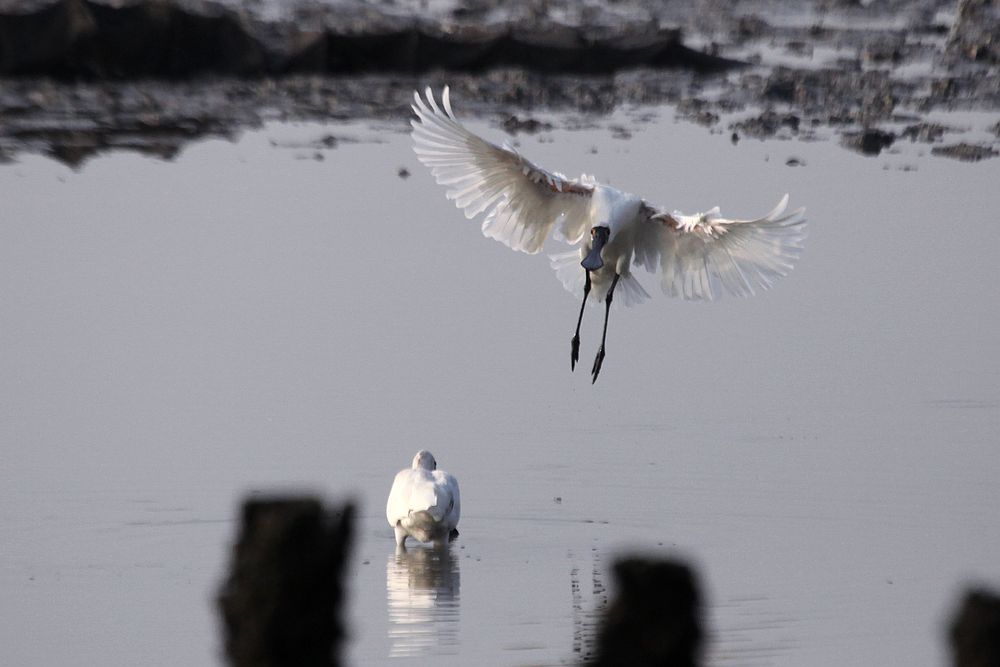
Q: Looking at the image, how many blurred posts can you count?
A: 3